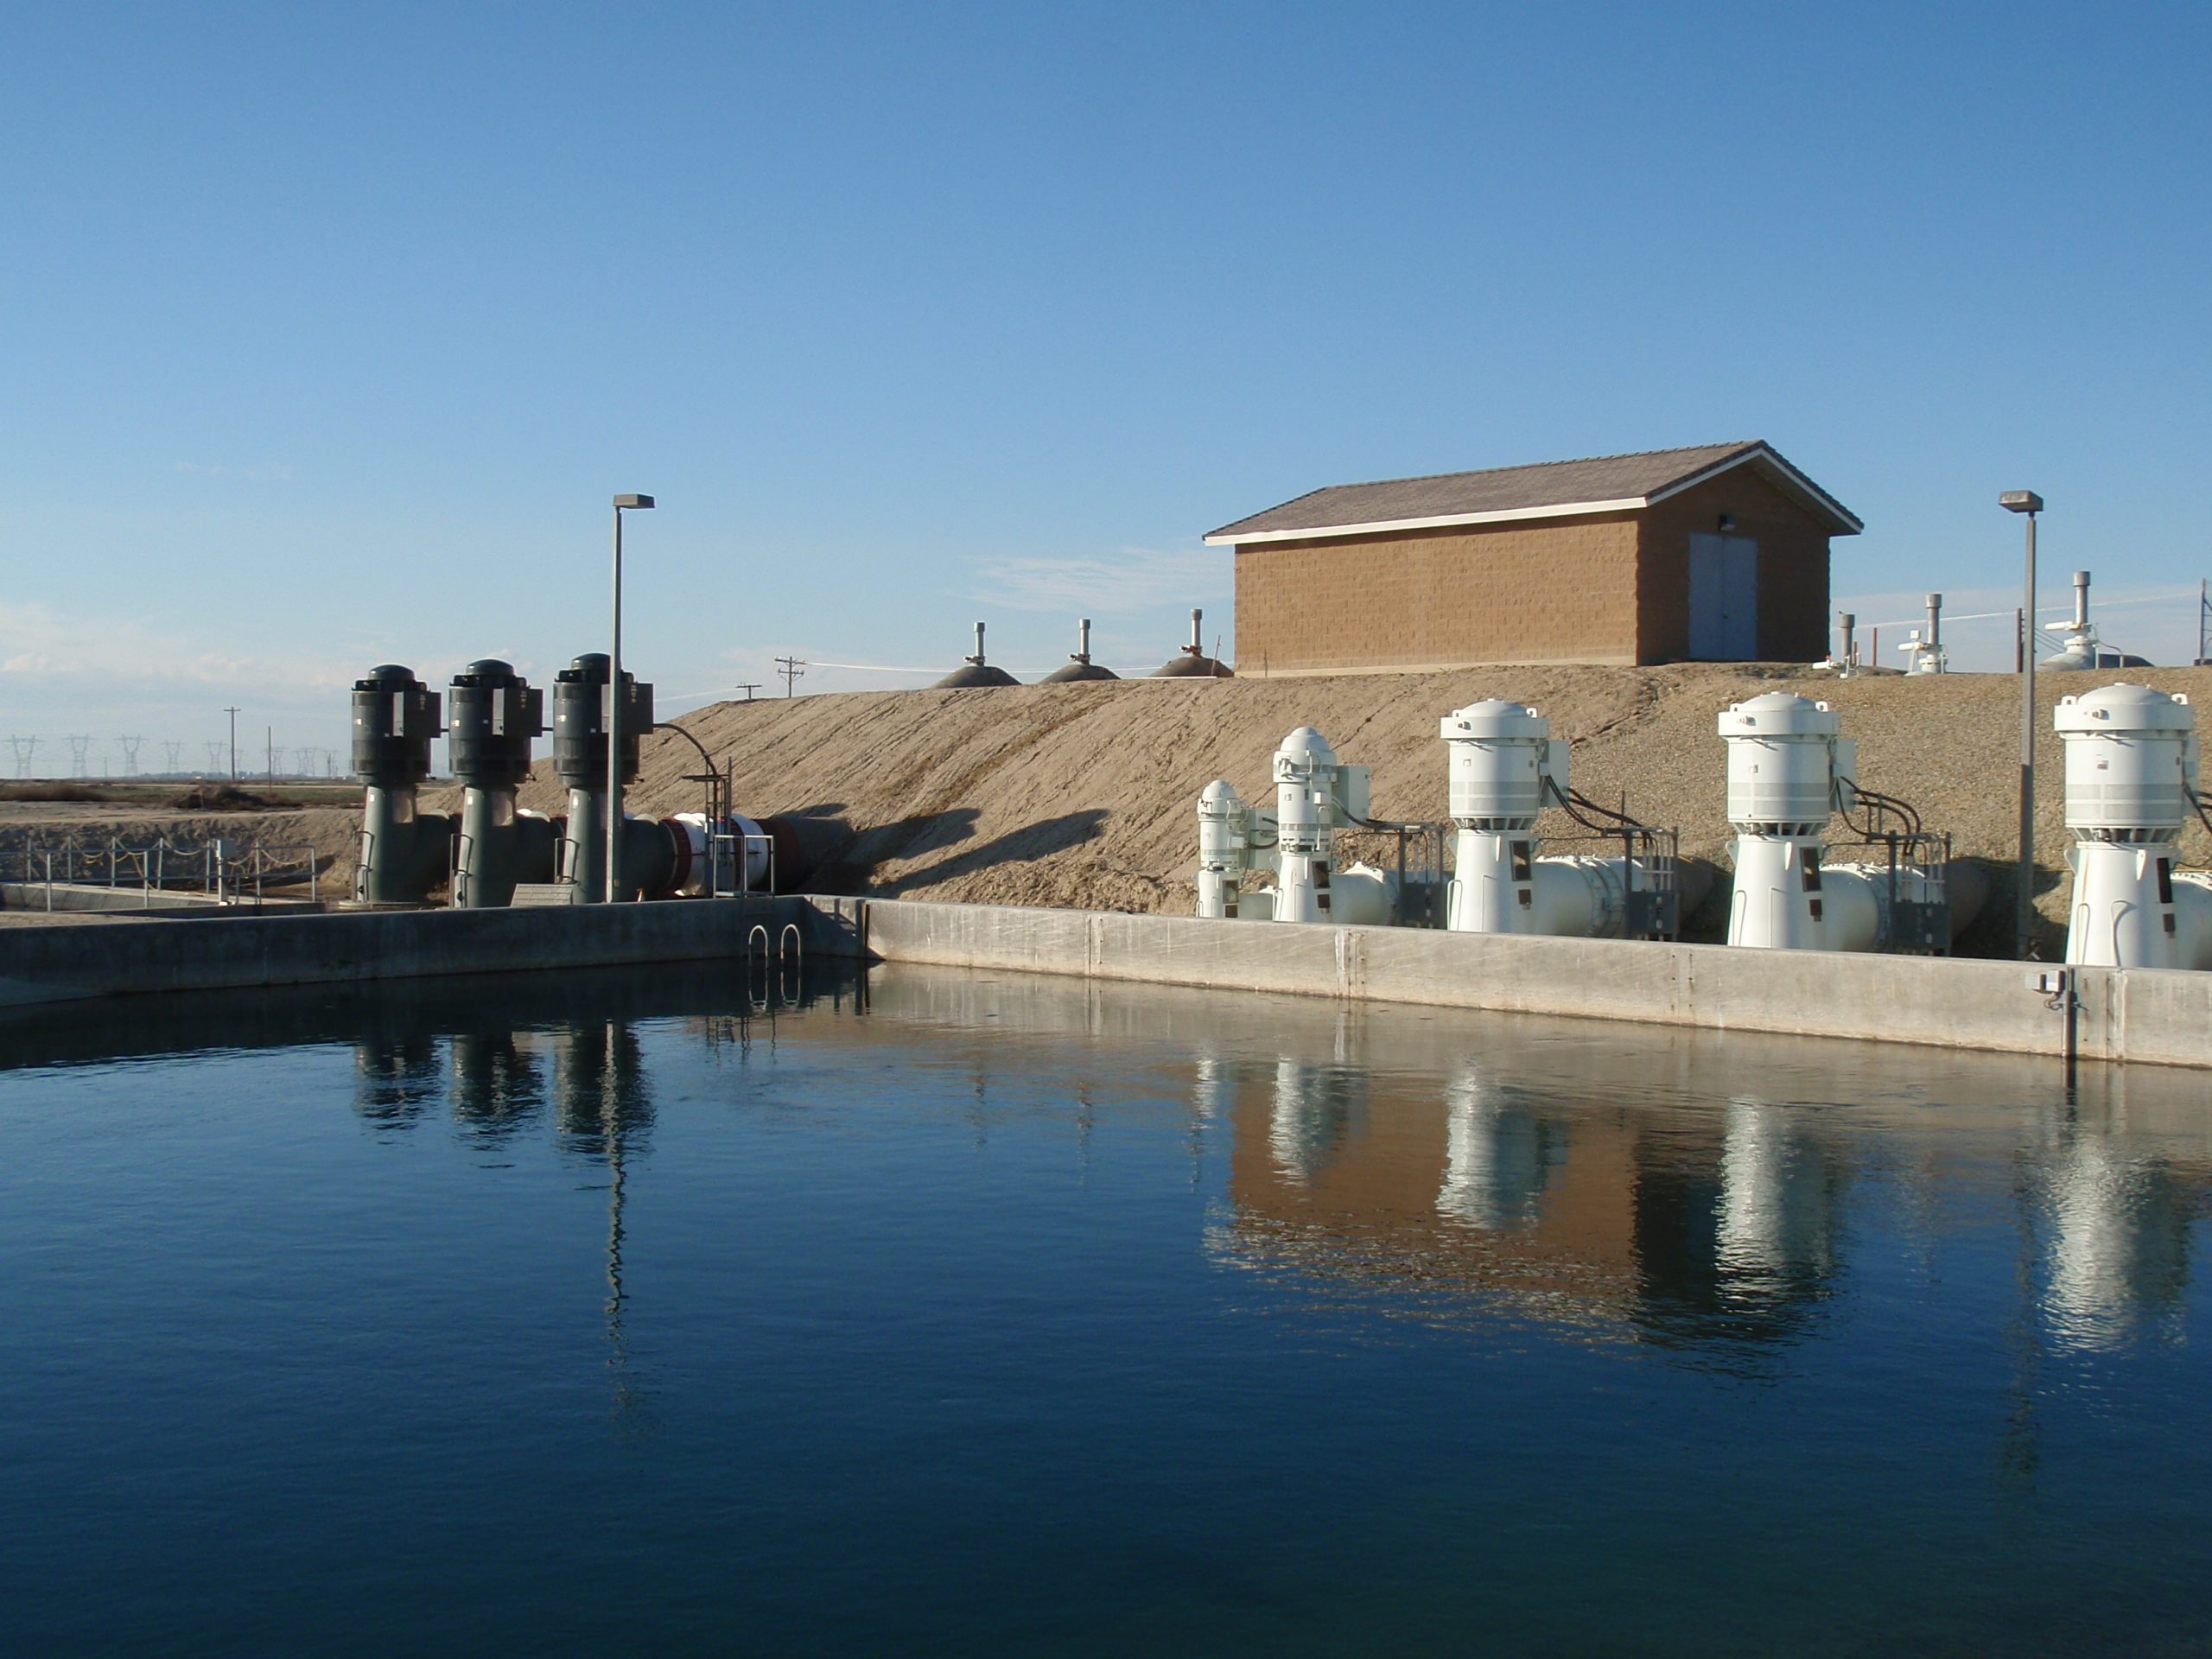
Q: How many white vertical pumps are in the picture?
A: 5